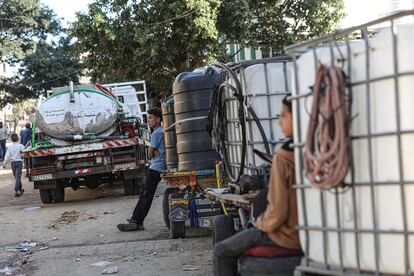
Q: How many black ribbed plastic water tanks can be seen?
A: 2